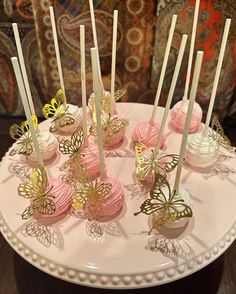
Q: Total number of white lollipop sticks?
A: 12